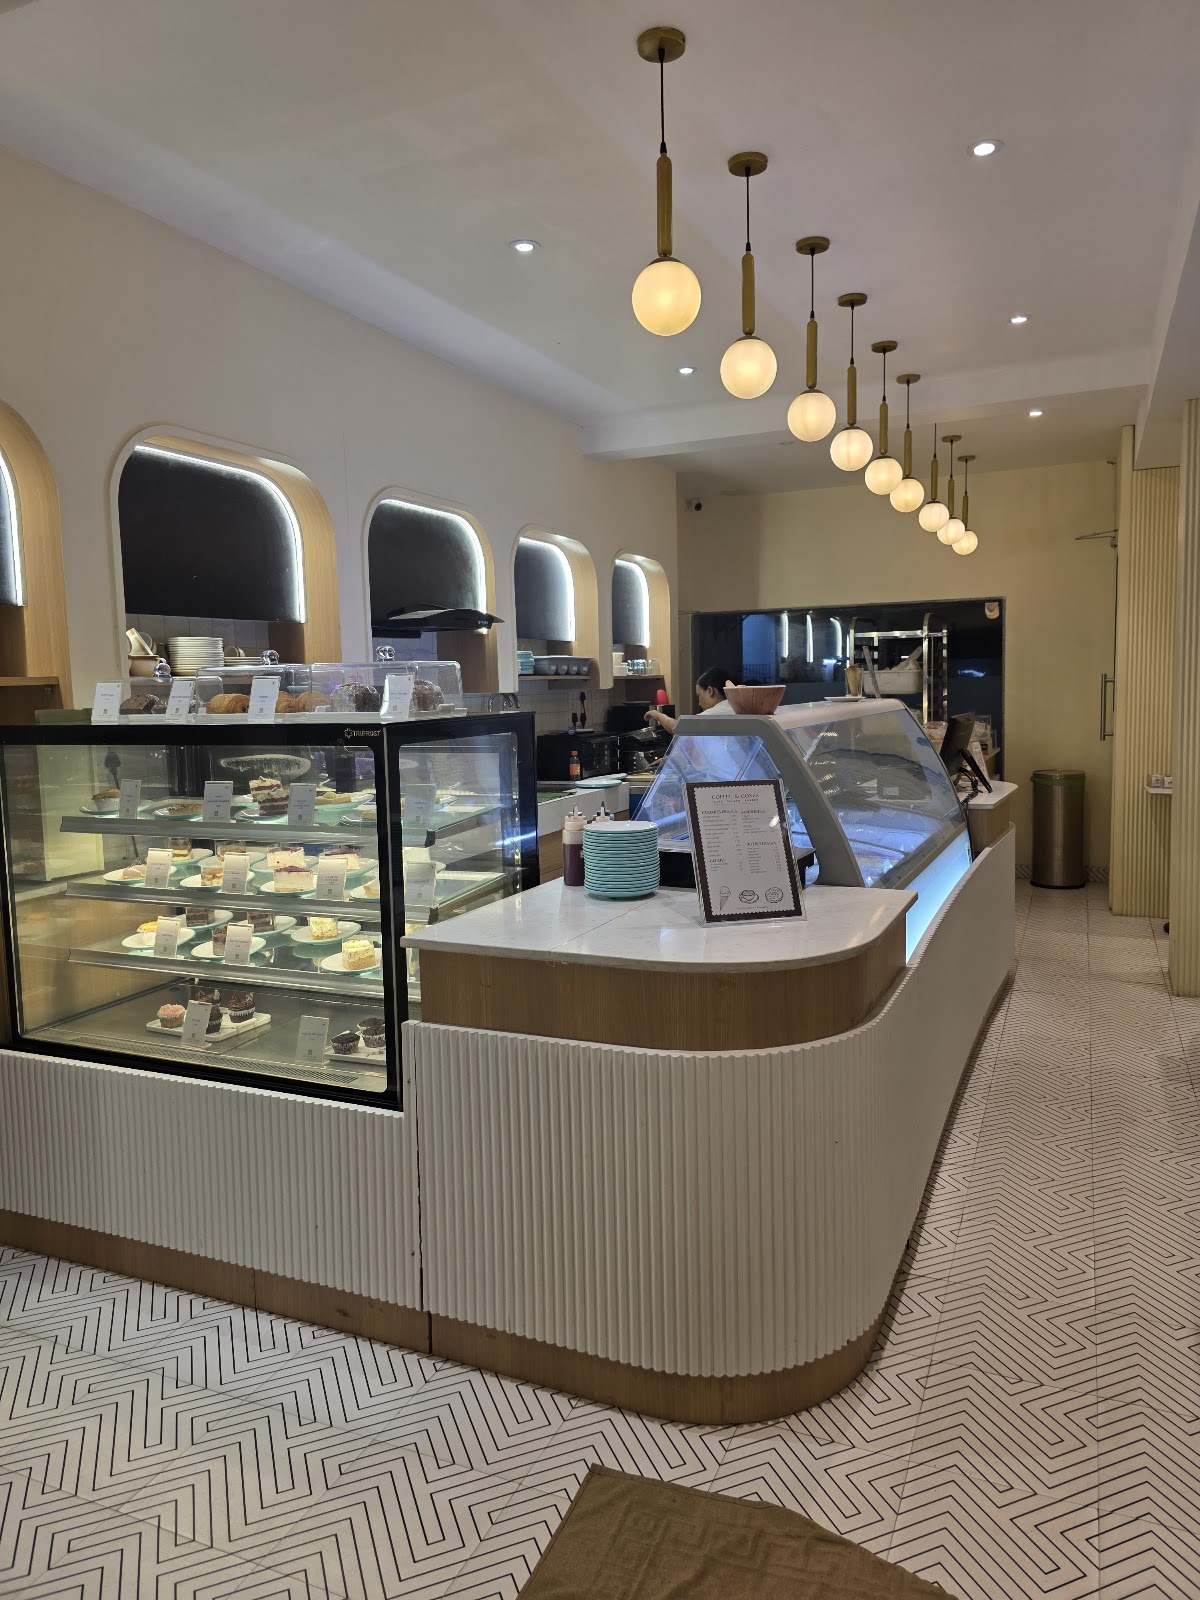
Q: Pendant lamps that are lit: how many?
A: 9